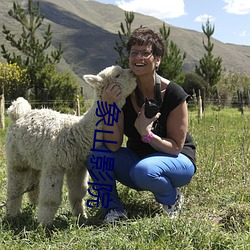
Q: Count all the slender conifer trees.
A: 4